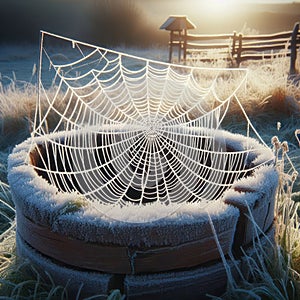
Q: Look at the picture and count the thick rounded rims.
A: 1